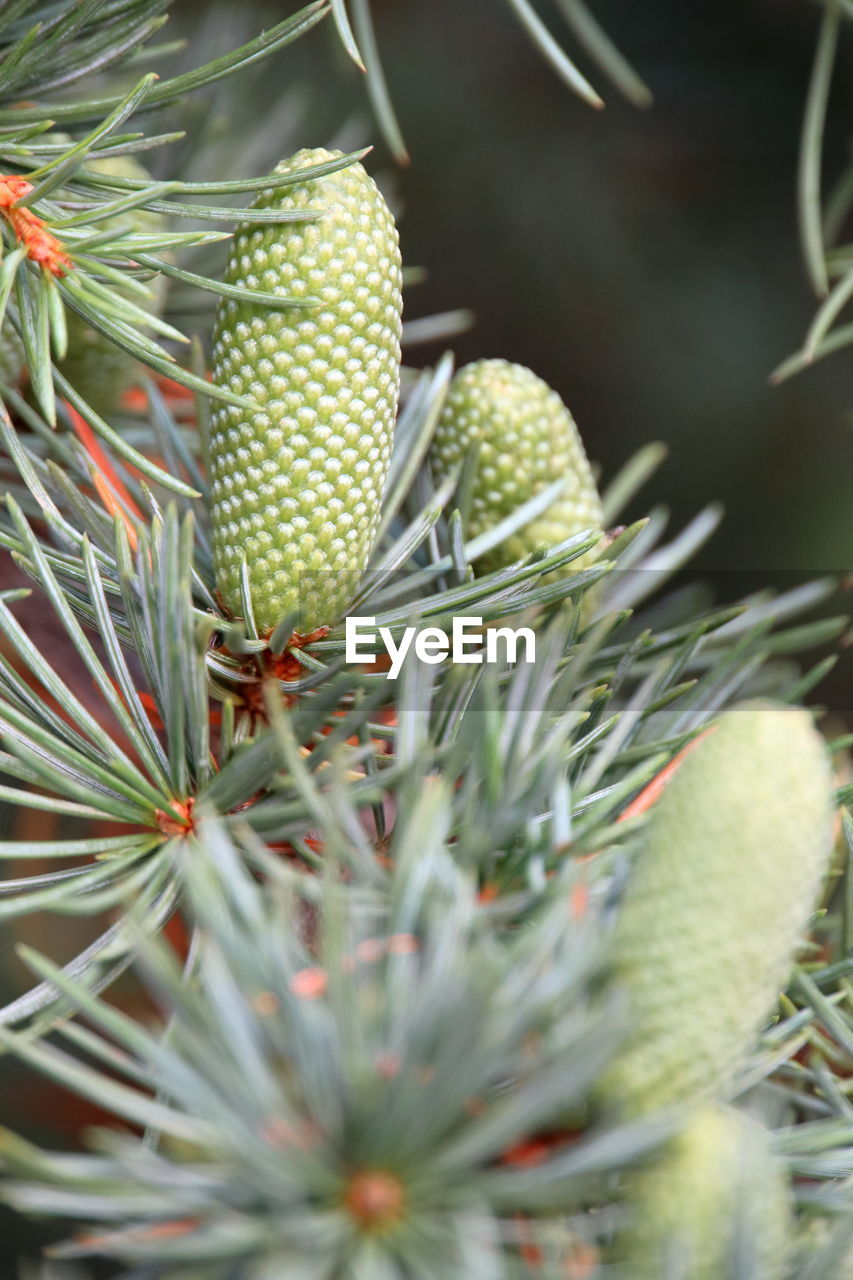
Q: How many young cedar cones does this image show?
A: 5